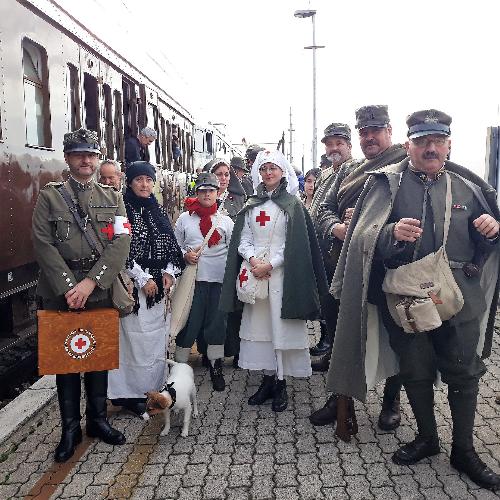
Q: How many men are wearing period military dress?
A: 4